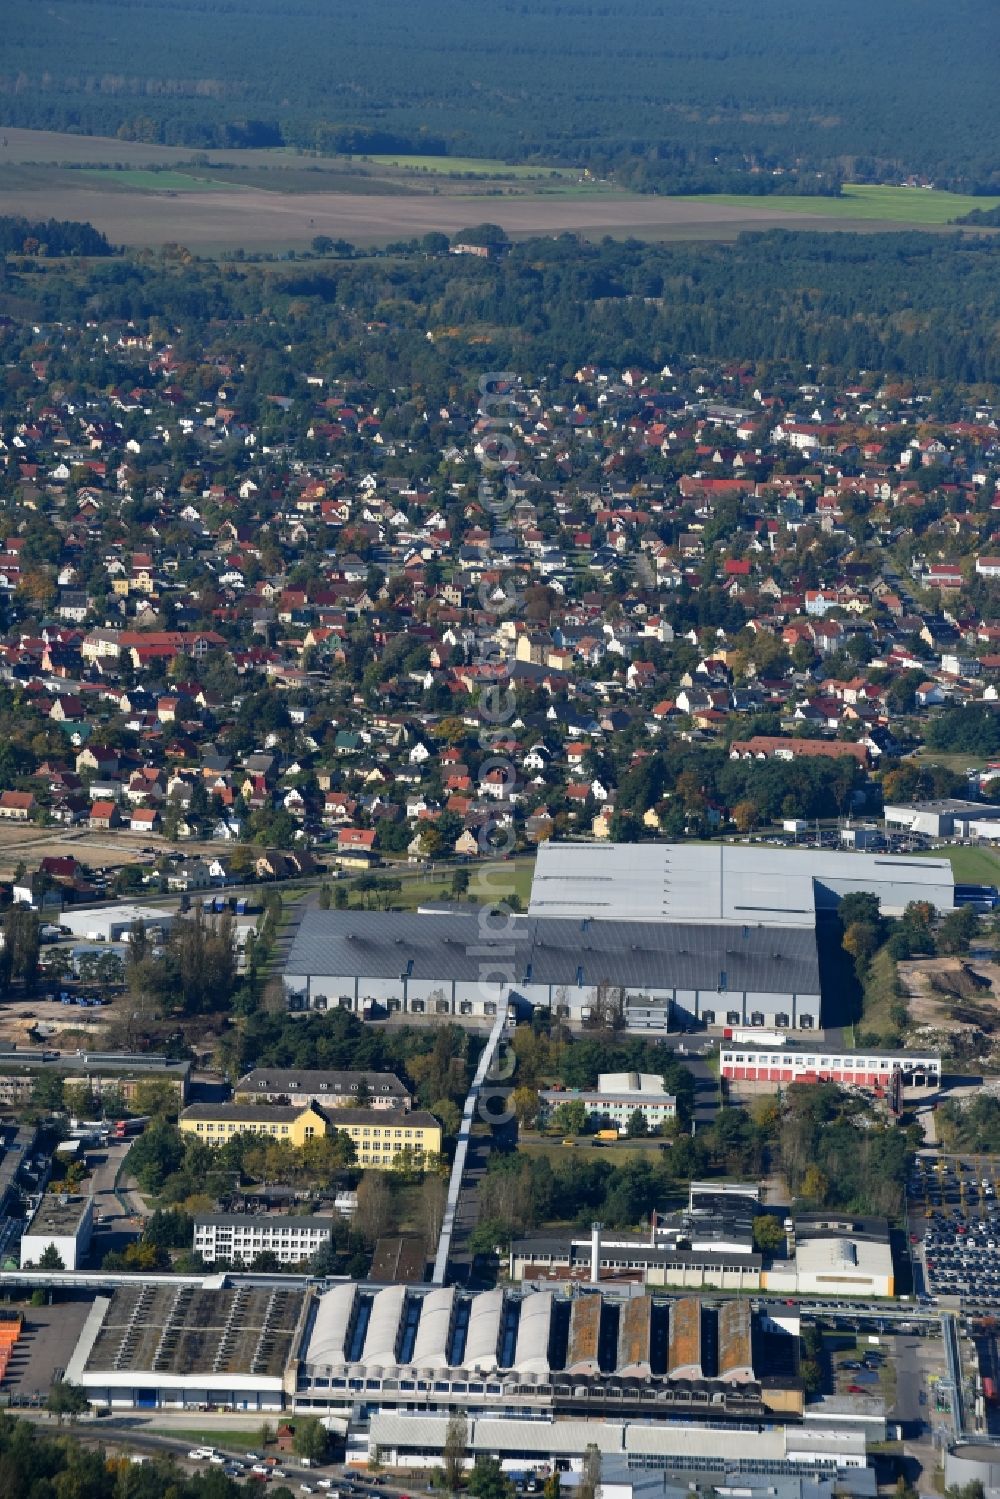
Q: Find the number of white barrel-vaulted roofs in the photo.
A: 5